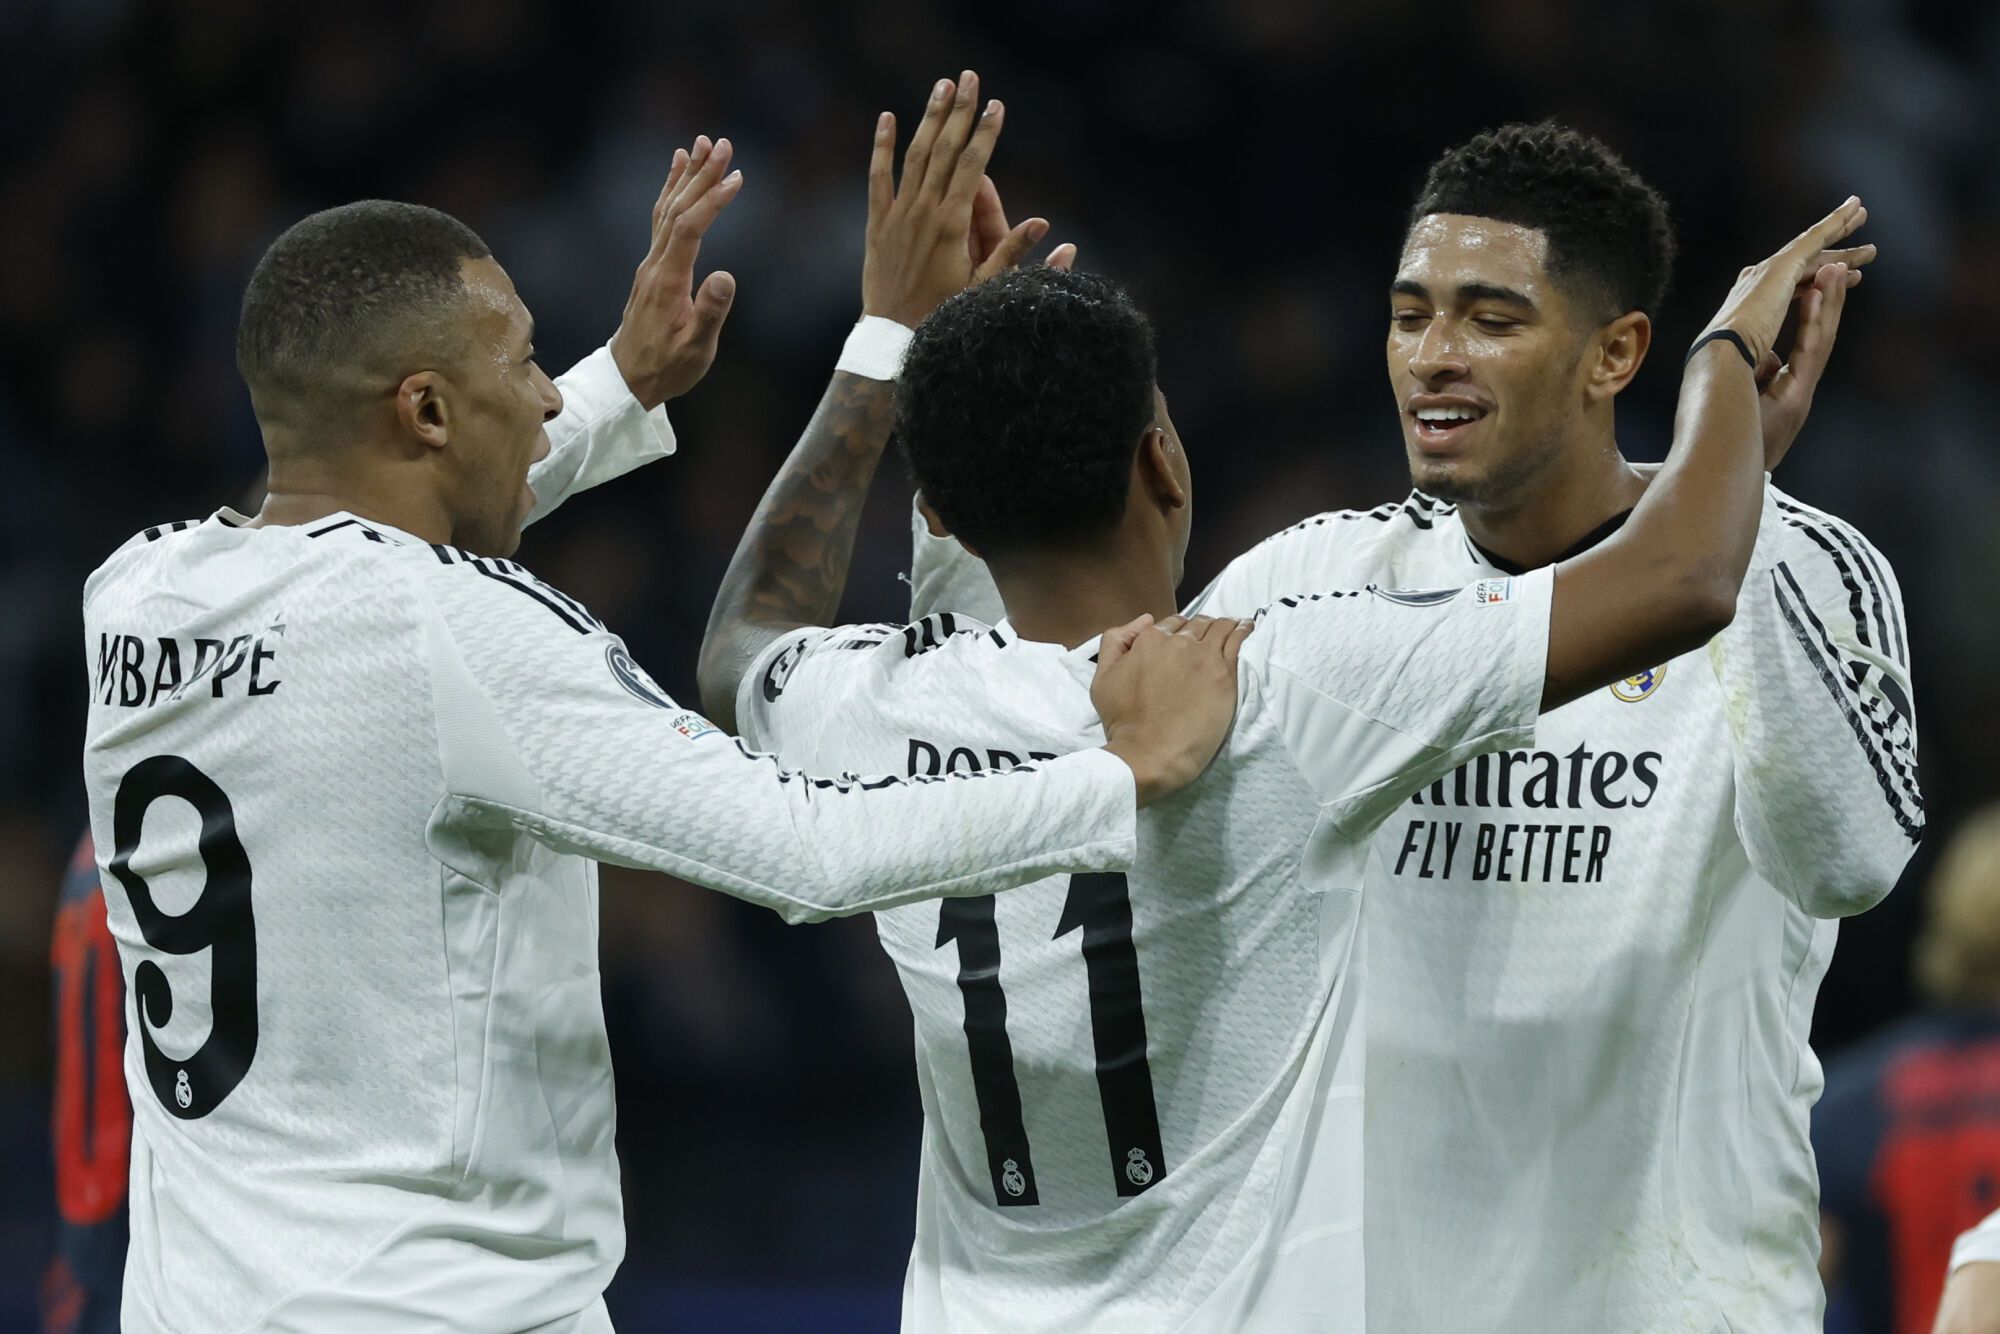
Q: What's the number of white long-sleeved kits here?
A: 2